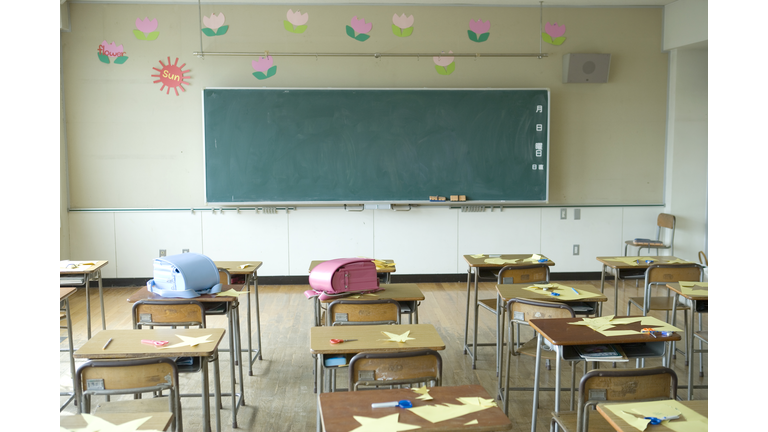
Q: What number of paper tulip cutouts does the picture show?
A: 10